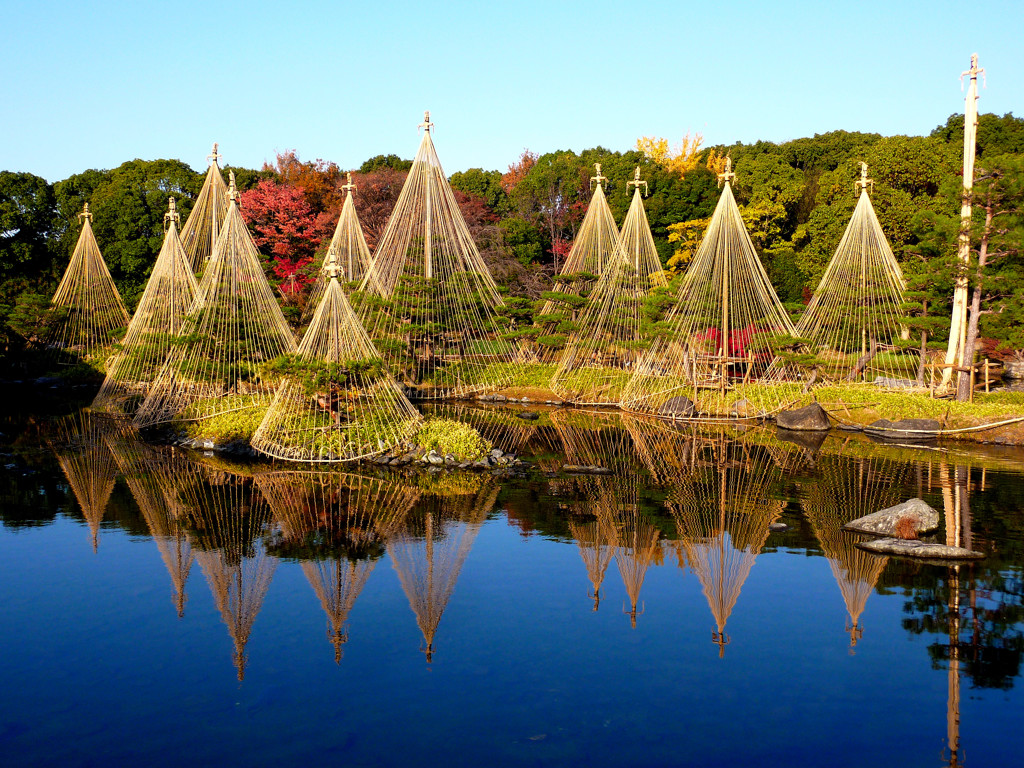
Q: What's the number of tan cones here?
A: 11